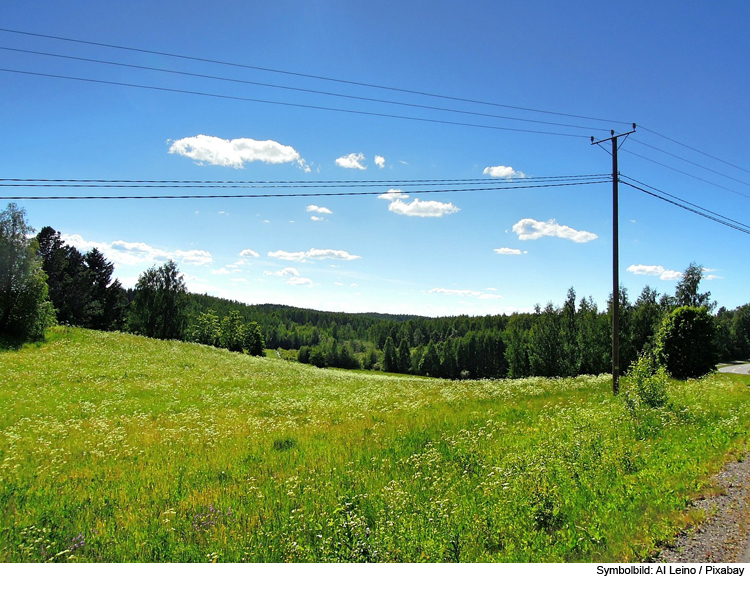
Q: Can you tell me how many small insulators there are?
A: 3